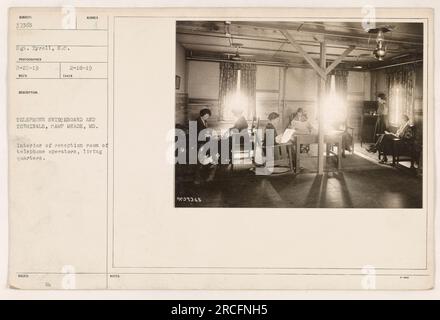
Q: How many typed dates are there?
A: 2